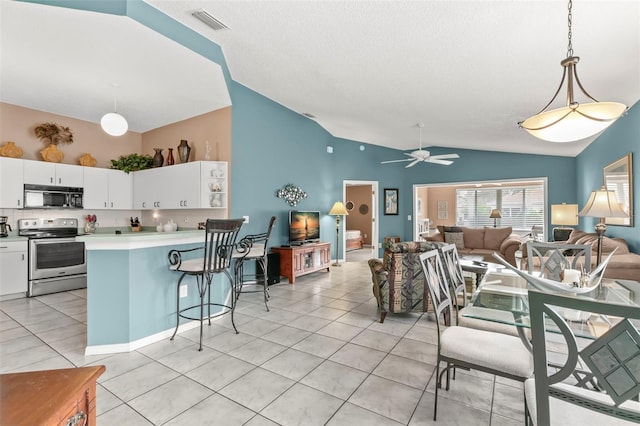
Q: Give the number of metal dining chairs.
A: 4